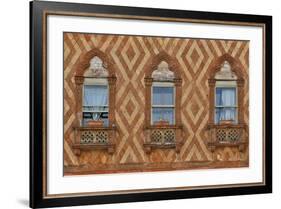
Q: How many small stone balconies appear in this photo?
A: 3